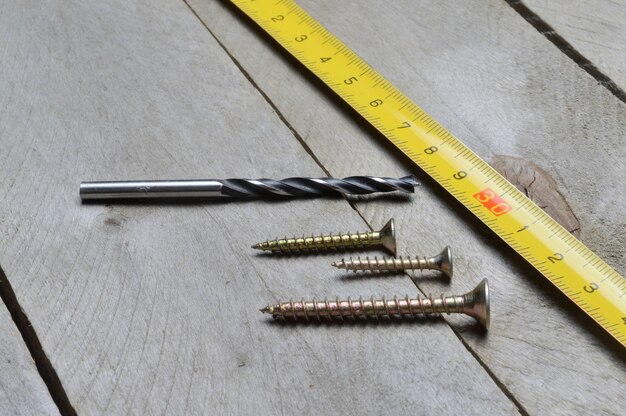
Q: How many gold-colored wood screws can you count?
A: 3